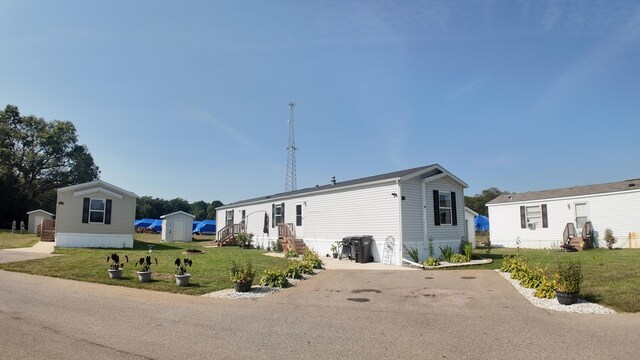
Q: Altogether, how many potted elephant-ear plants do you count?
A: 3